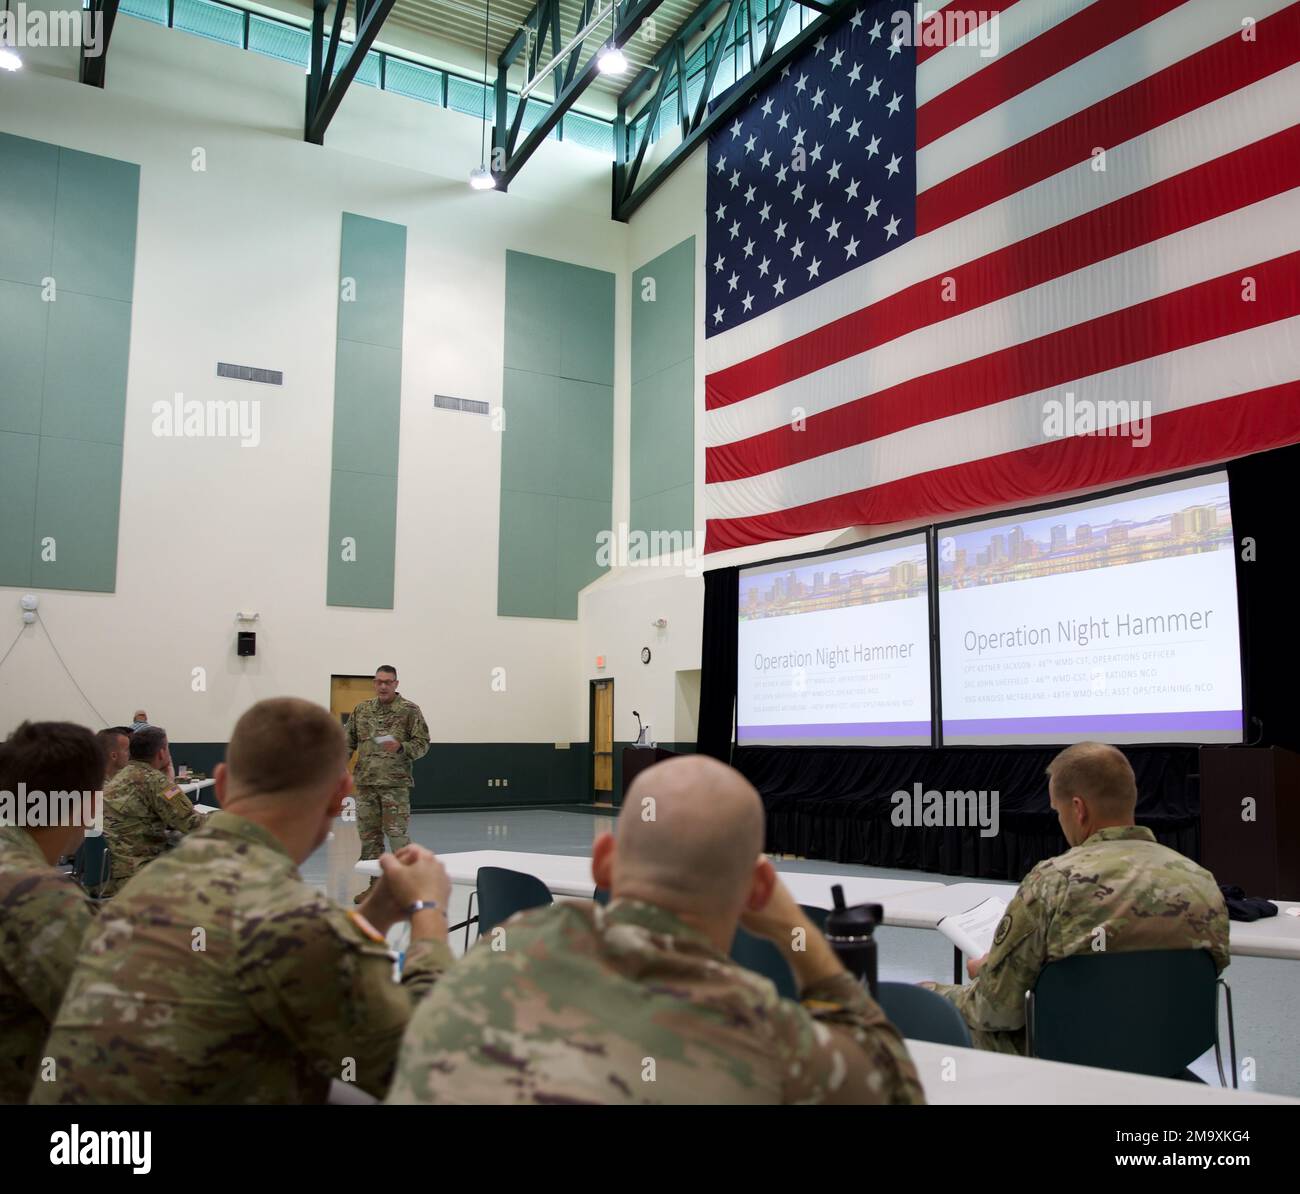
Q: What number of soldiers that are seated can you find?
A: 6